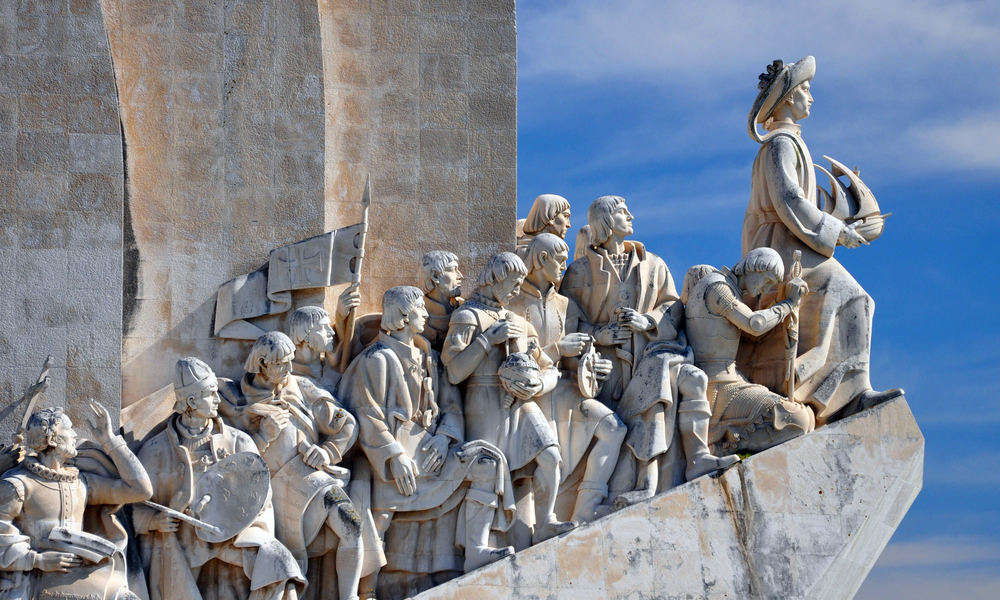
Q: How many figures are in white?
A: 12